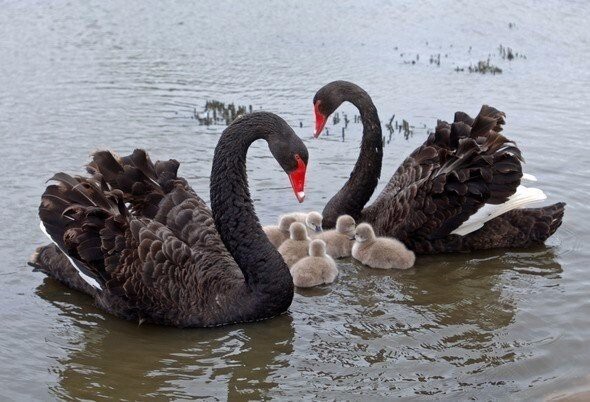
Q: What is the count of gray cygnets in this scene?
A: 6